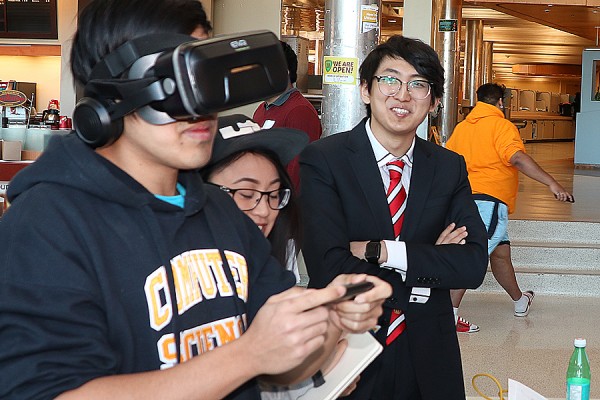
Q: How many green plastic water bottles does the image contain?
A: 1